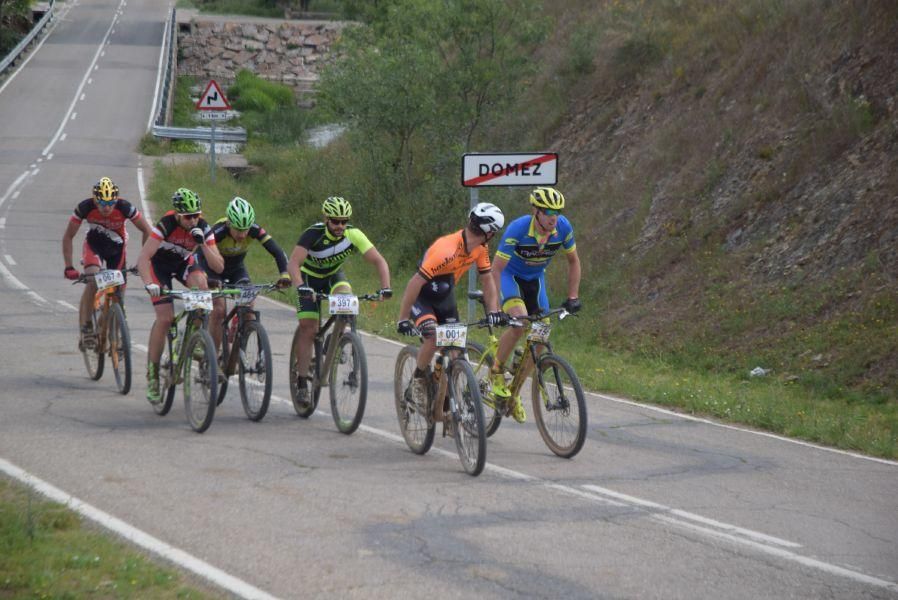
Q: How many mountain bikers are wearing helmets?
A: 6